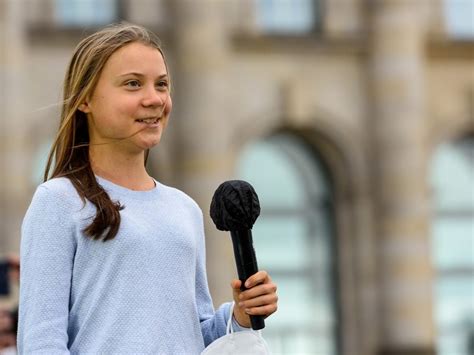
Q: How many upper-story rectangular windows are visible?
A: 3